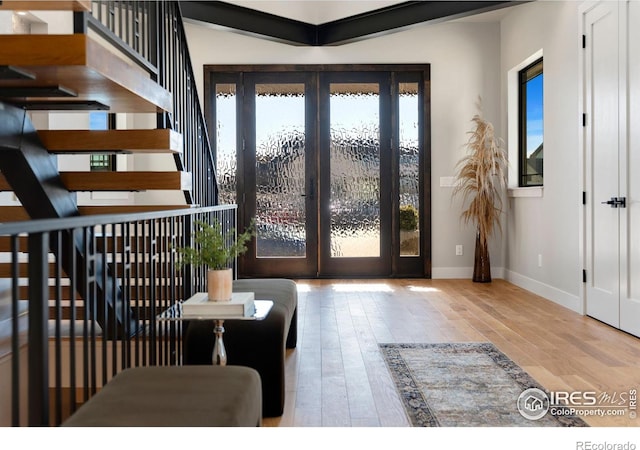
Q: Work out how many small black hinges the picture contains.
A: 4